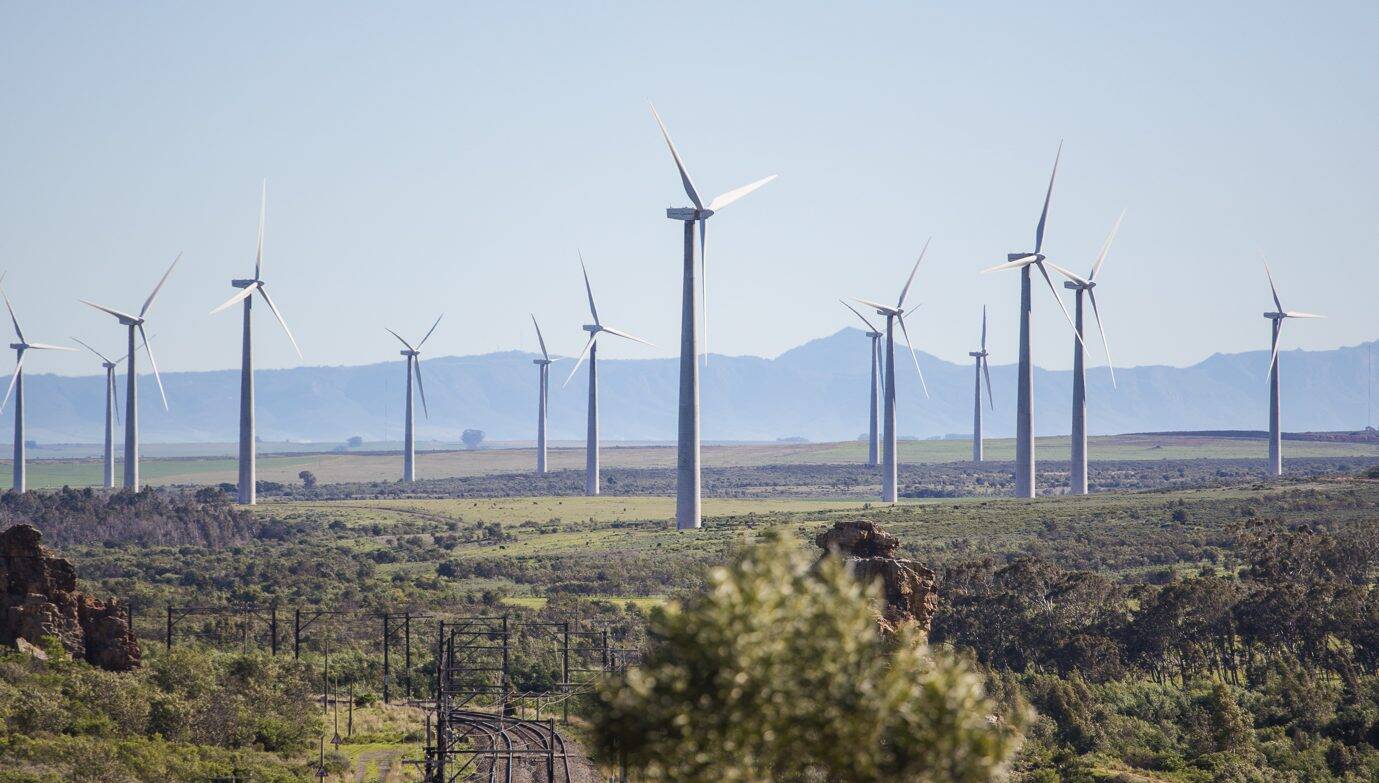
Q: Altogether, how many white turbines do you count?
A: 14